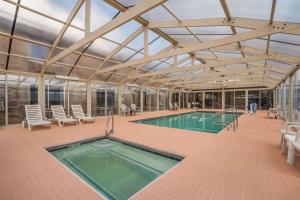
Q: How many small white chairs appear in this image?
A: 4